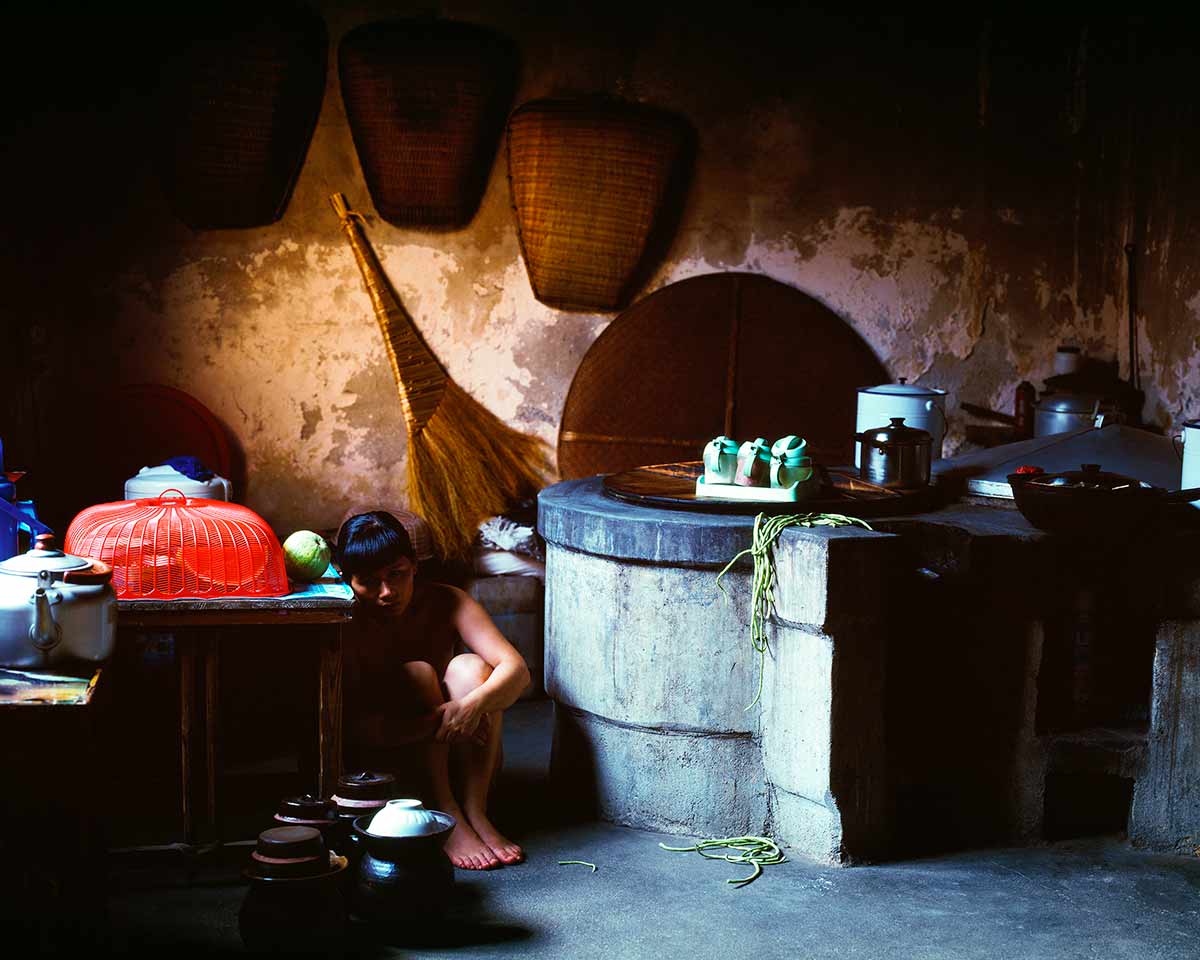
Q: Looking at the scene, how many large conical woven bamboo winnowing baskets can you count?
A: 3